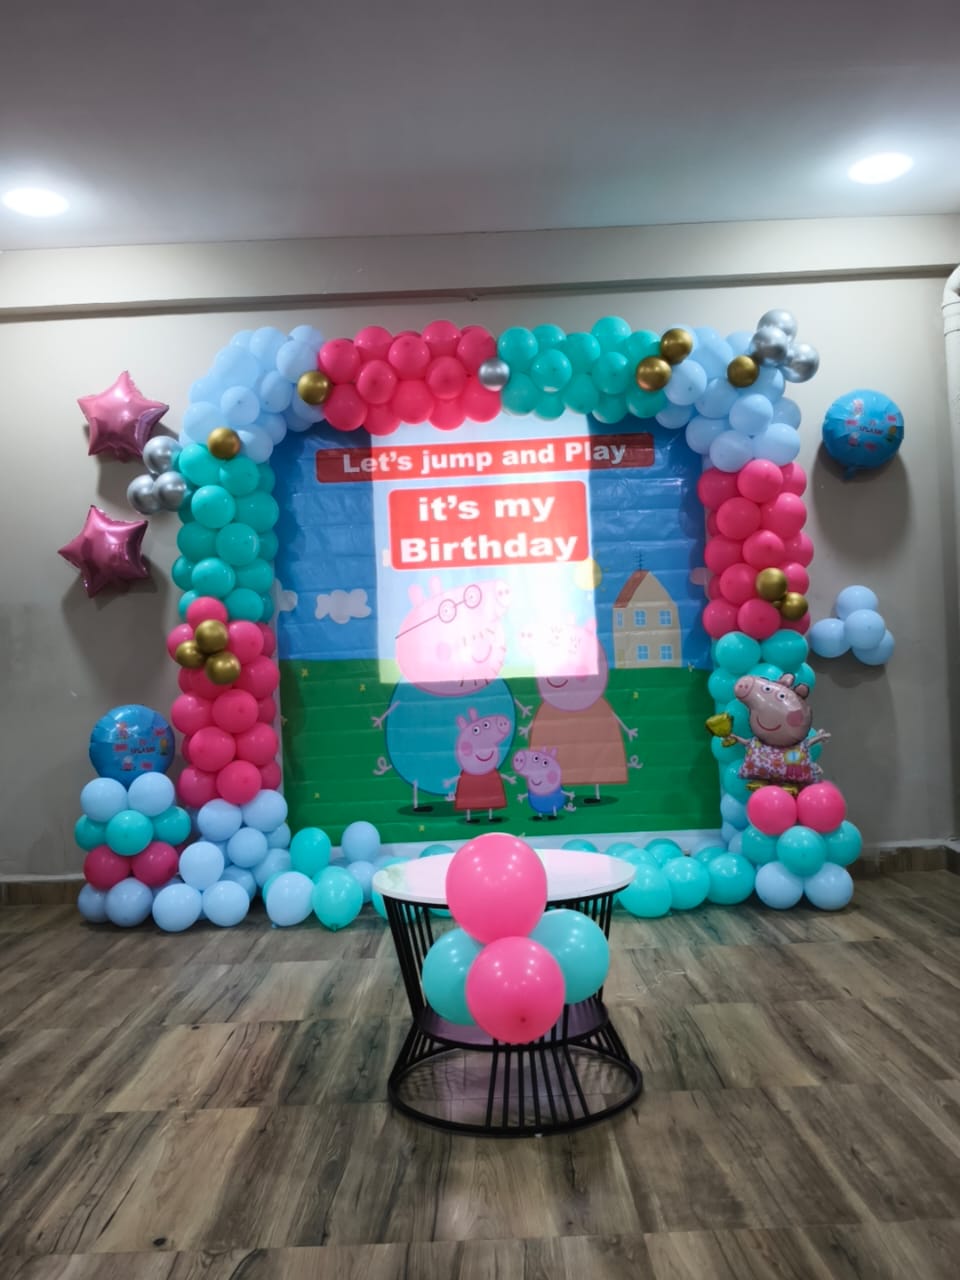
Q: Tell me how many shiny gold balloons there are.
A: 10